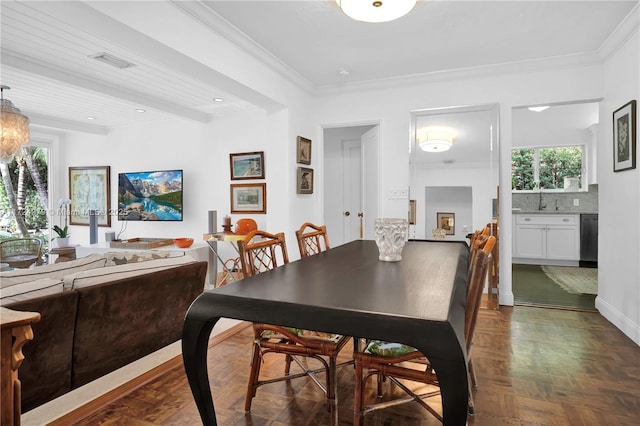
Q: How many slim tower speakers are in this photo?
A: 2